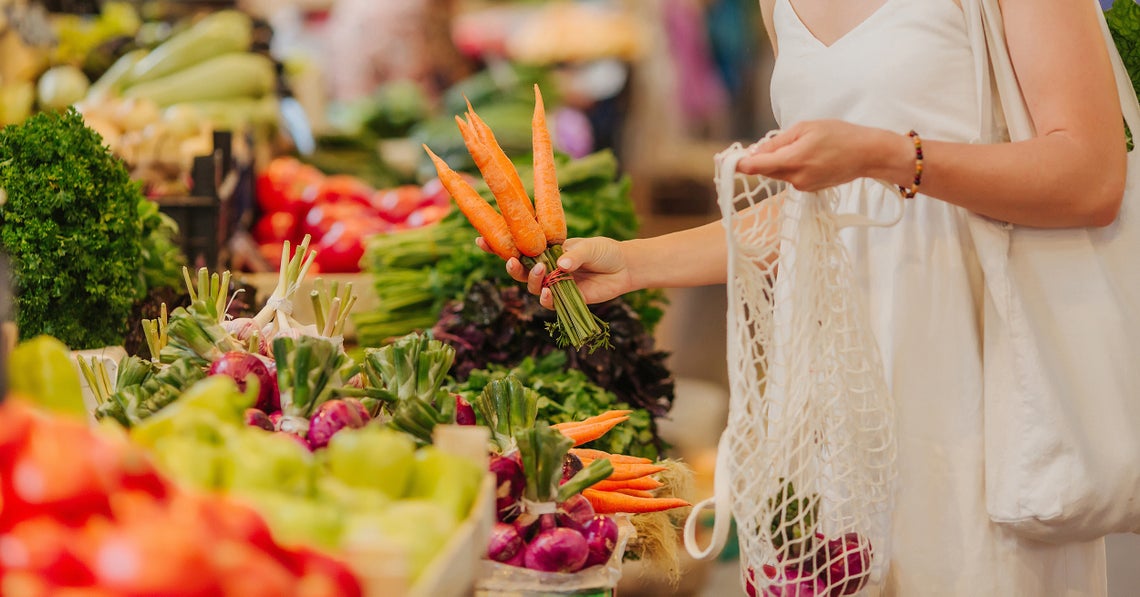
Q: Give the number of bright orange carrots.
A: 11